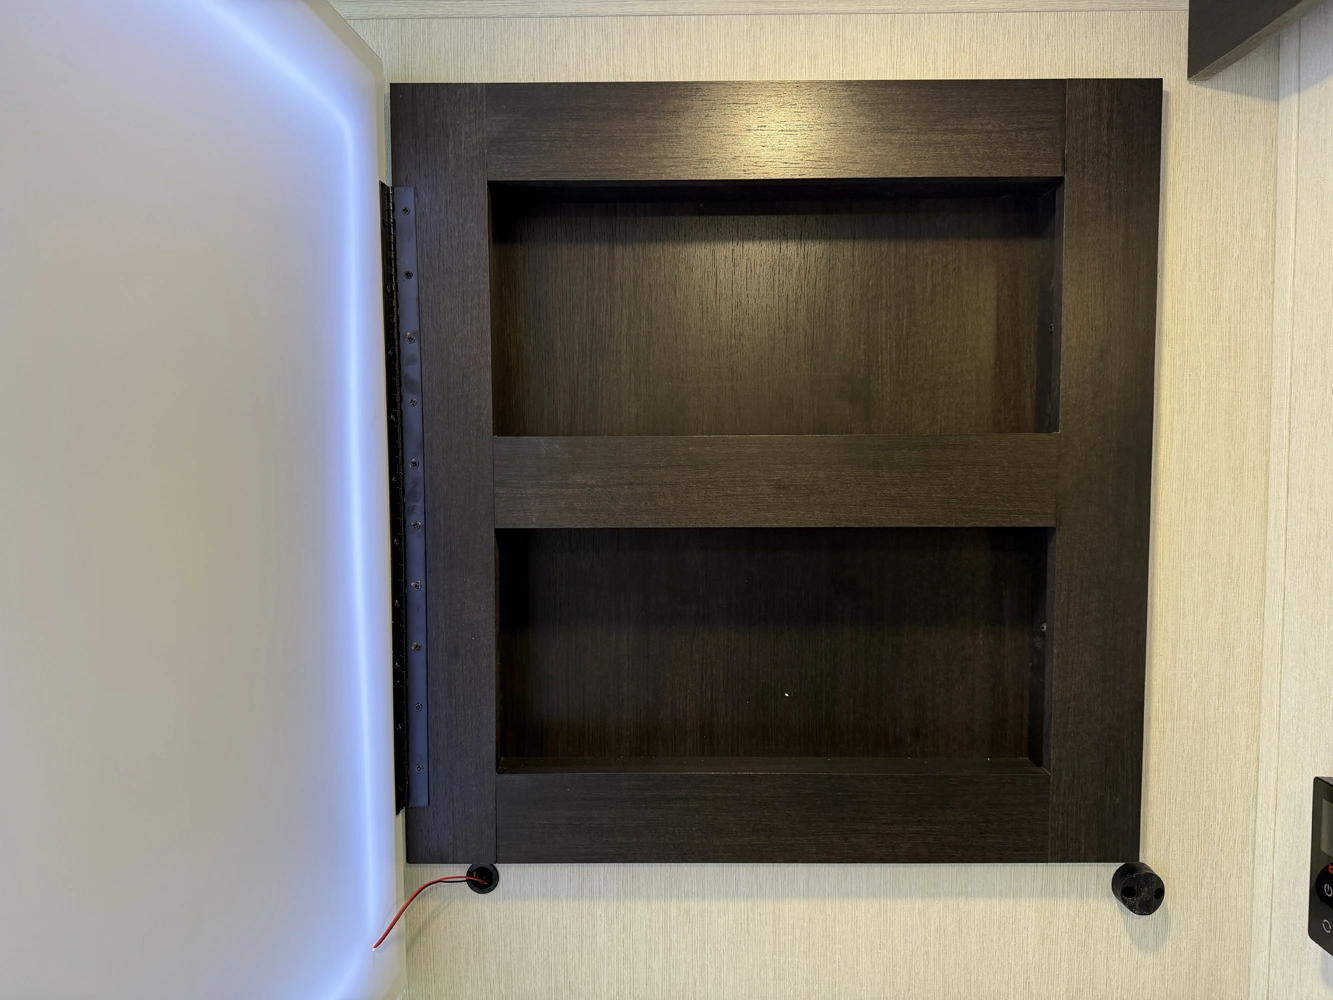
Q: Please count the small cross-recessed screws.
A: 10